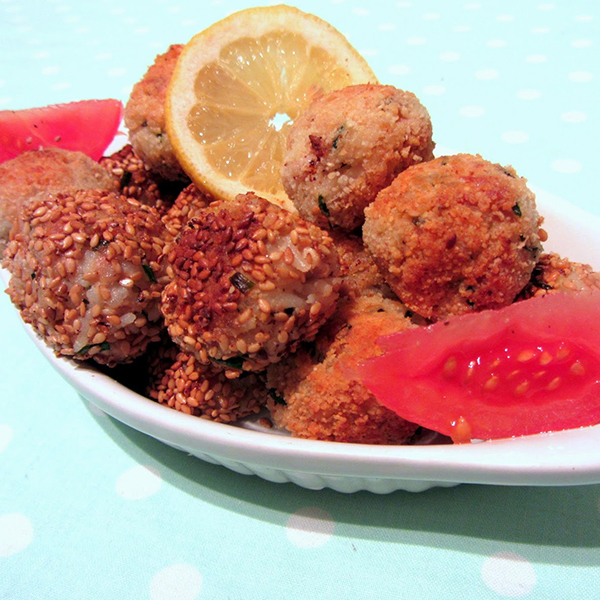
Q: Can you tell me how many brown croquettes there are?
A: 12